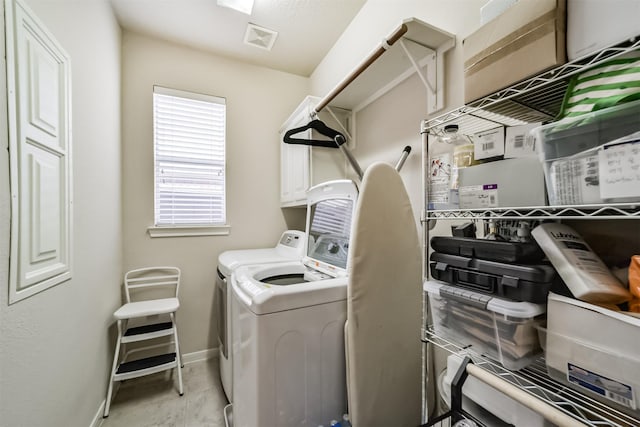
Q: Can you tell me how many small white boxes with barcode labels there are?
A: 2